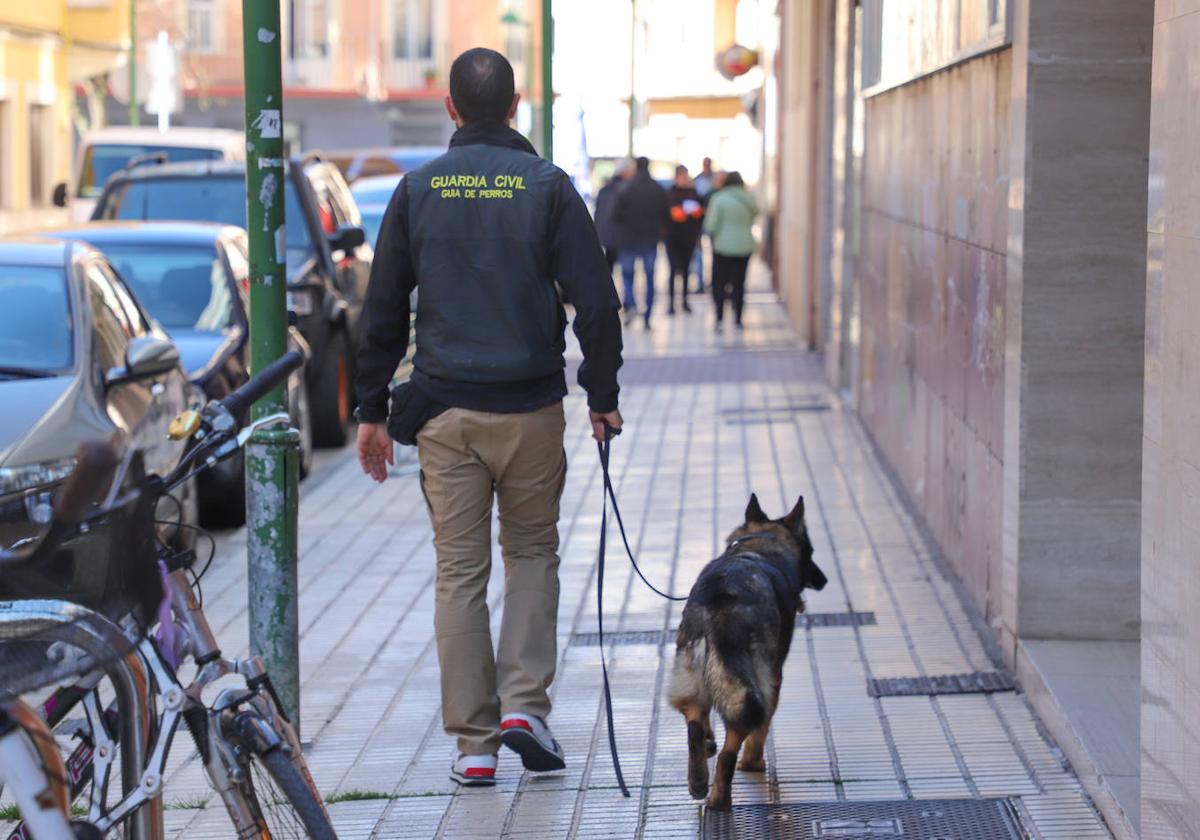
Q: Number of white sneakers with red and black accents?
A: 2